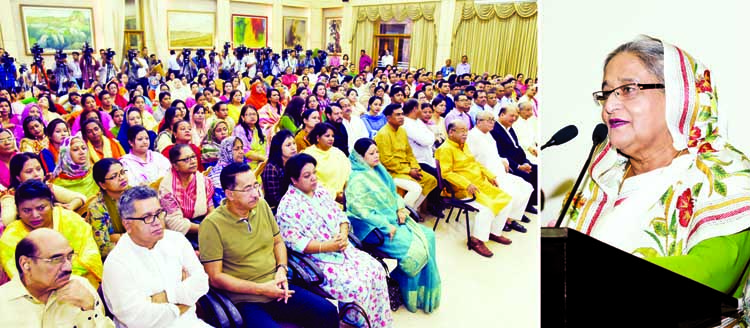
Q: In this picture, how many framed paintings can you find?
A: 5